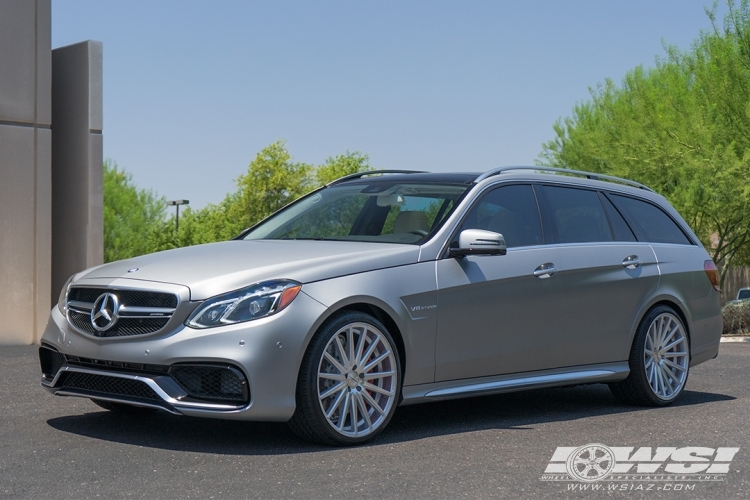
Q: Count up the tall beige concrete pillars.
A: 2